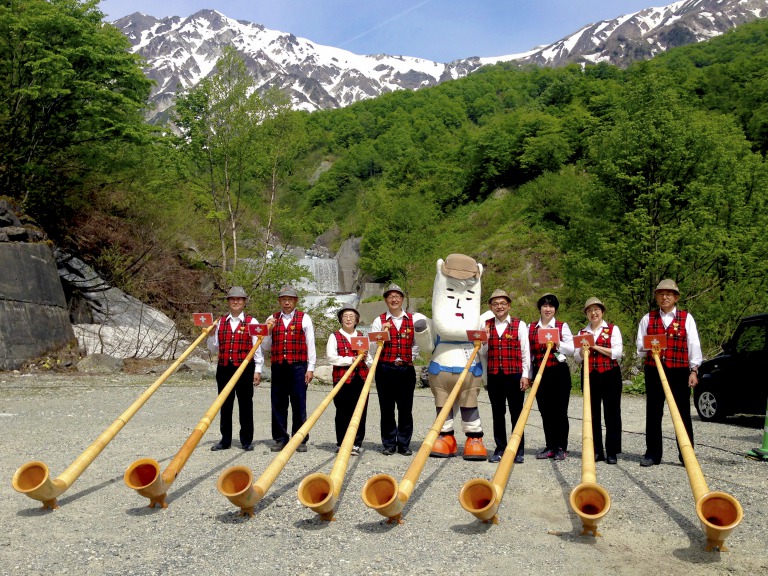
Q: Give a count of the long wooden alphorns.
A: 8